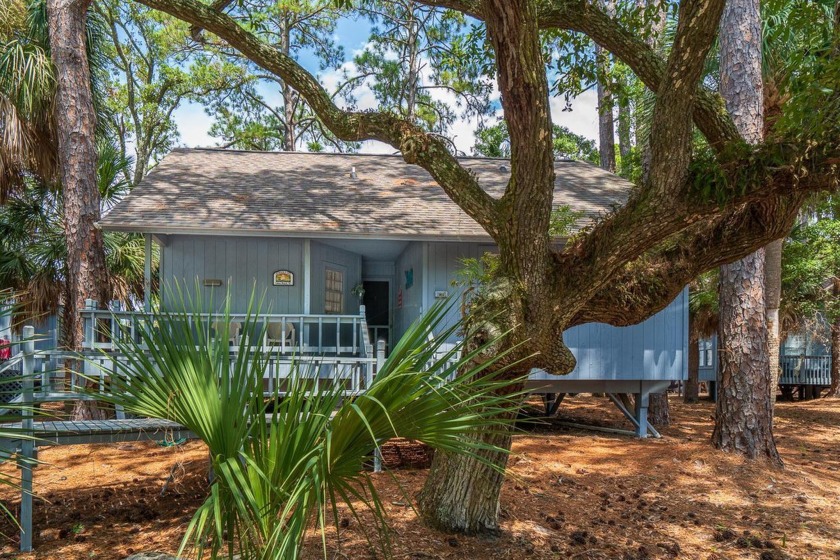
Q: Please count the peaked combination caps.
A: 0